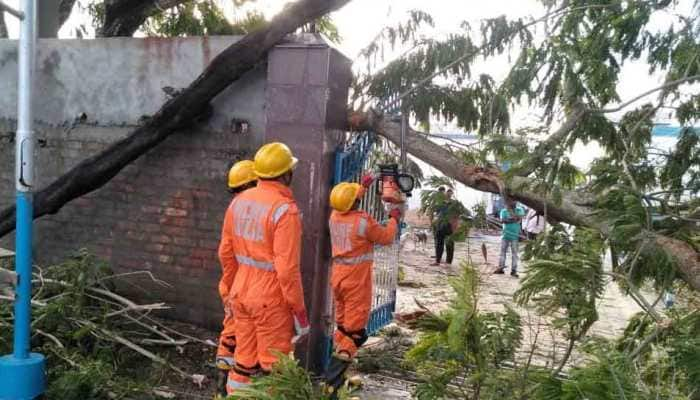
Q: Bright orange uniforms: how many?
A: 3